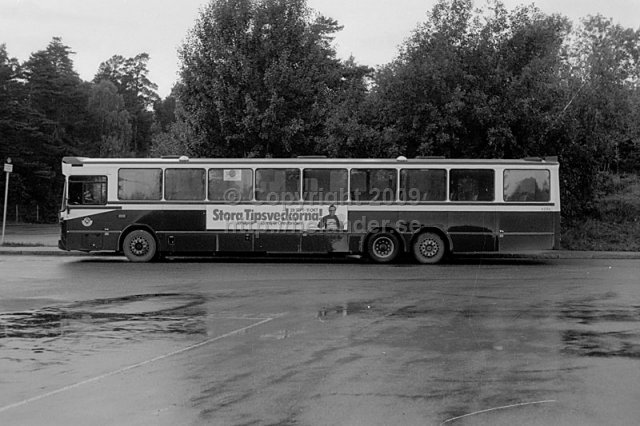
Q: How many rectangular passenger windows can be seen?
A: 9